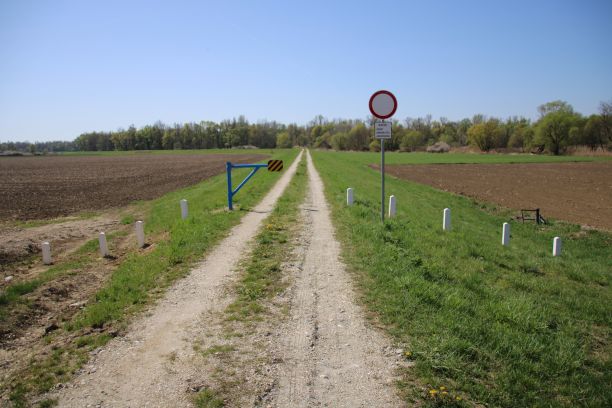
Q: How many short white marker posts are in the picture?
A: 9